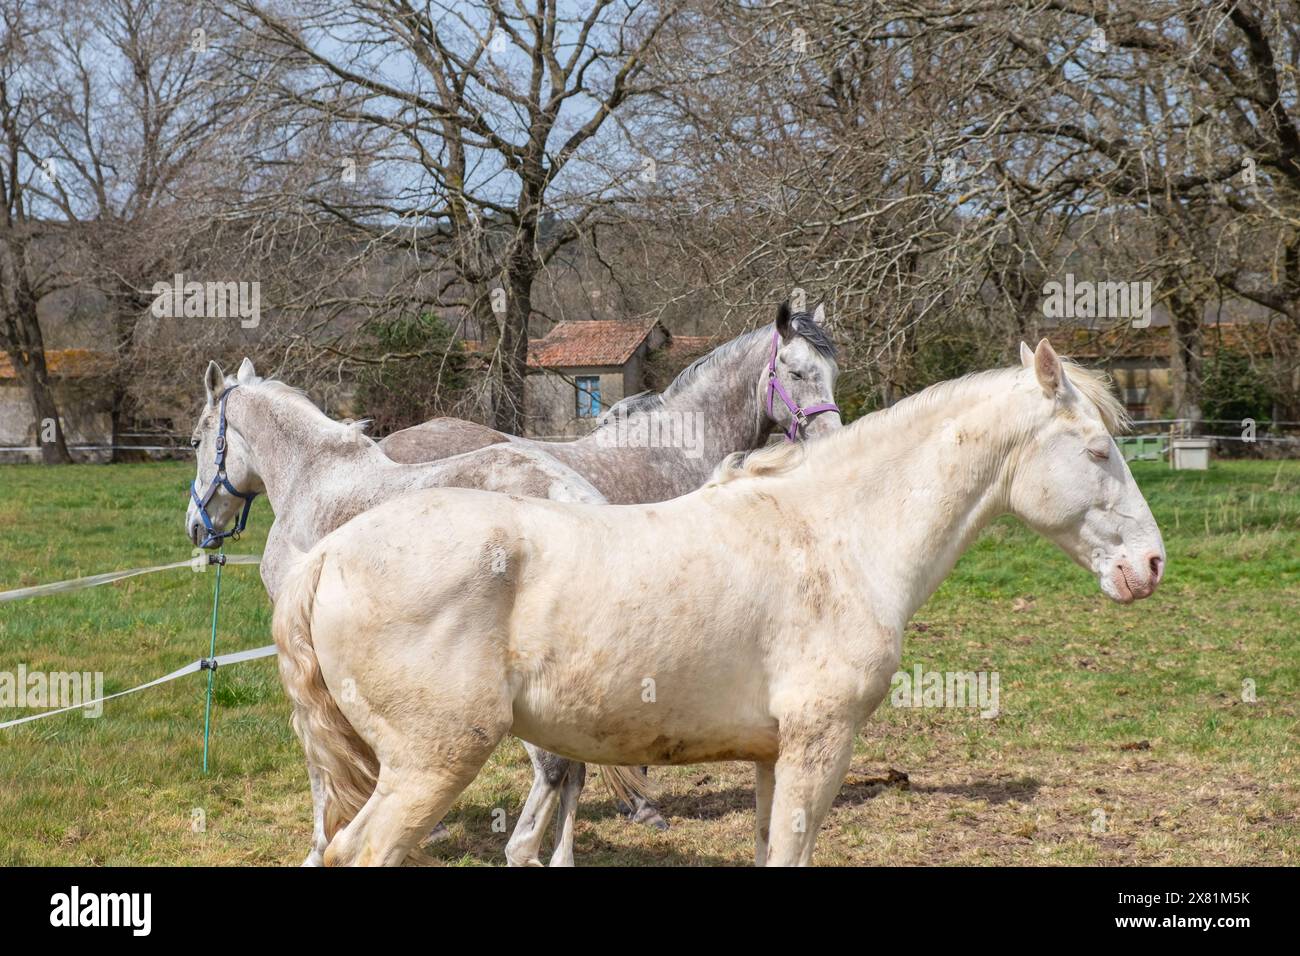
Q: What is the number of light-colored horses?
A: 3